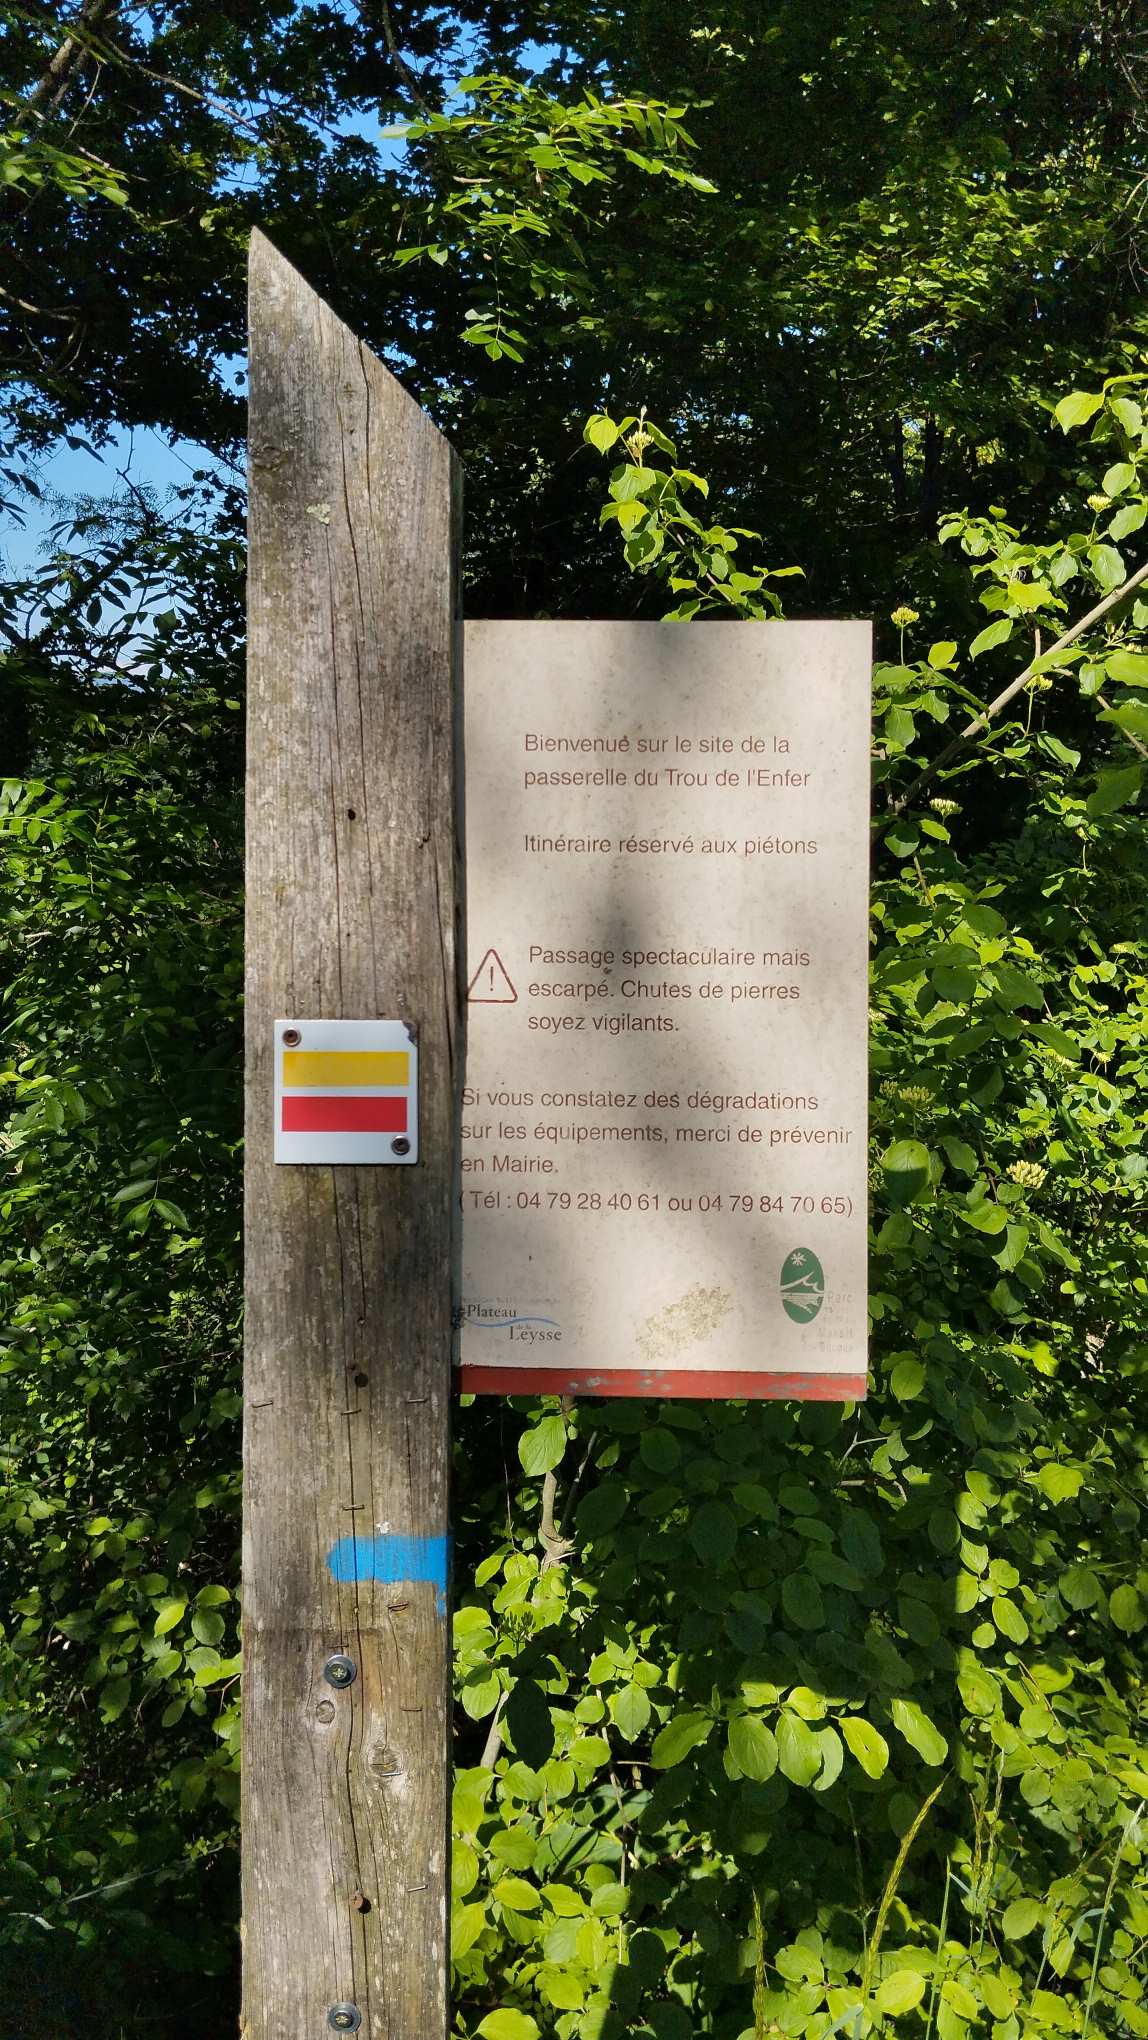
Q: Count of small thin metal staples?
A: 9